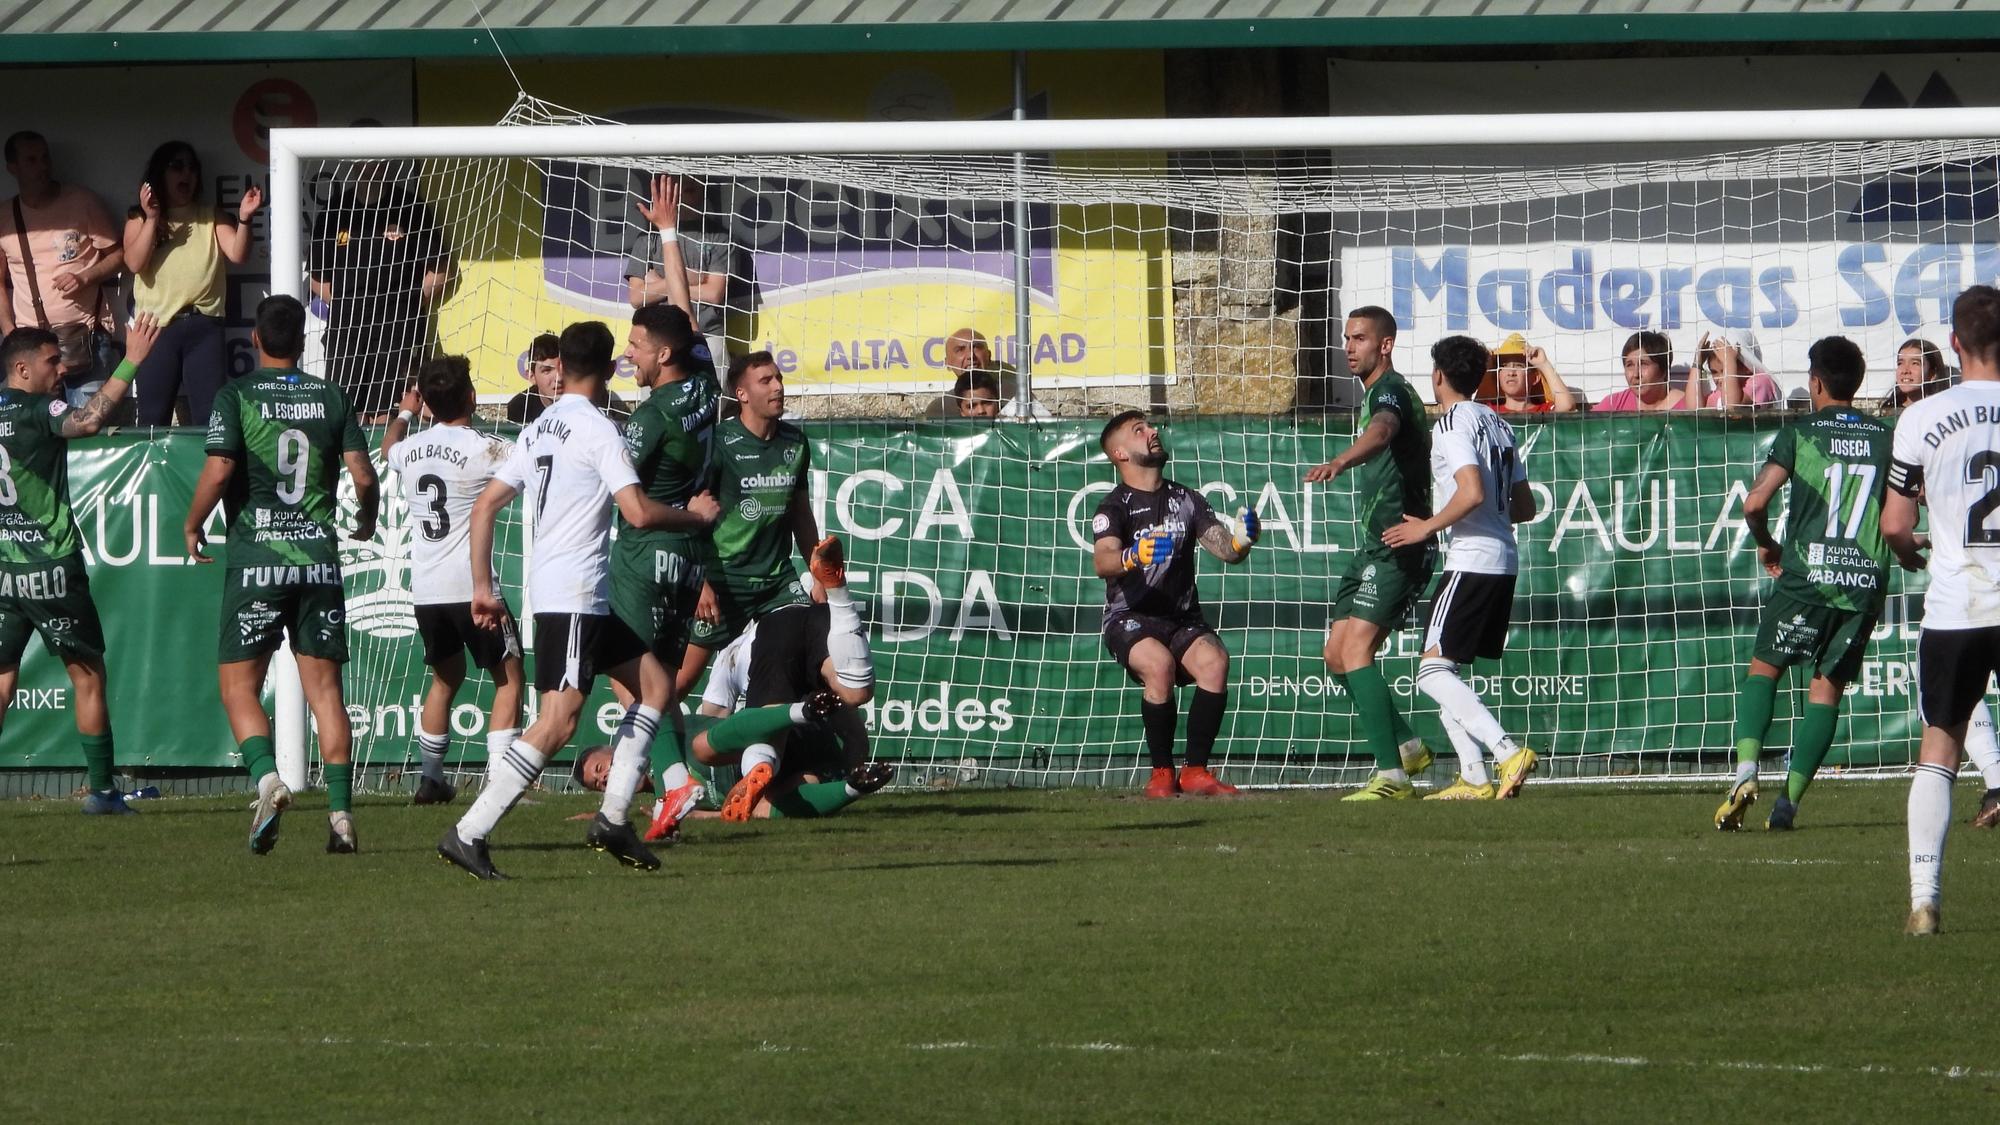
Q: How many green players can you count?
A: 7